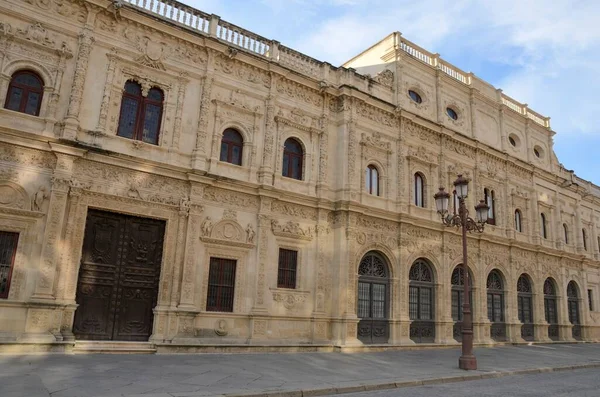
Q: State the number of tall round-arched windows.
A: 7